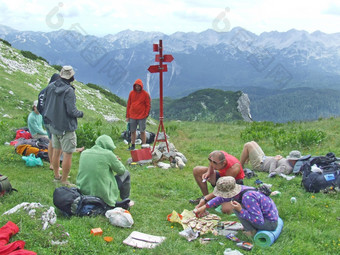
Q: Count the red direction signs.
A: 3